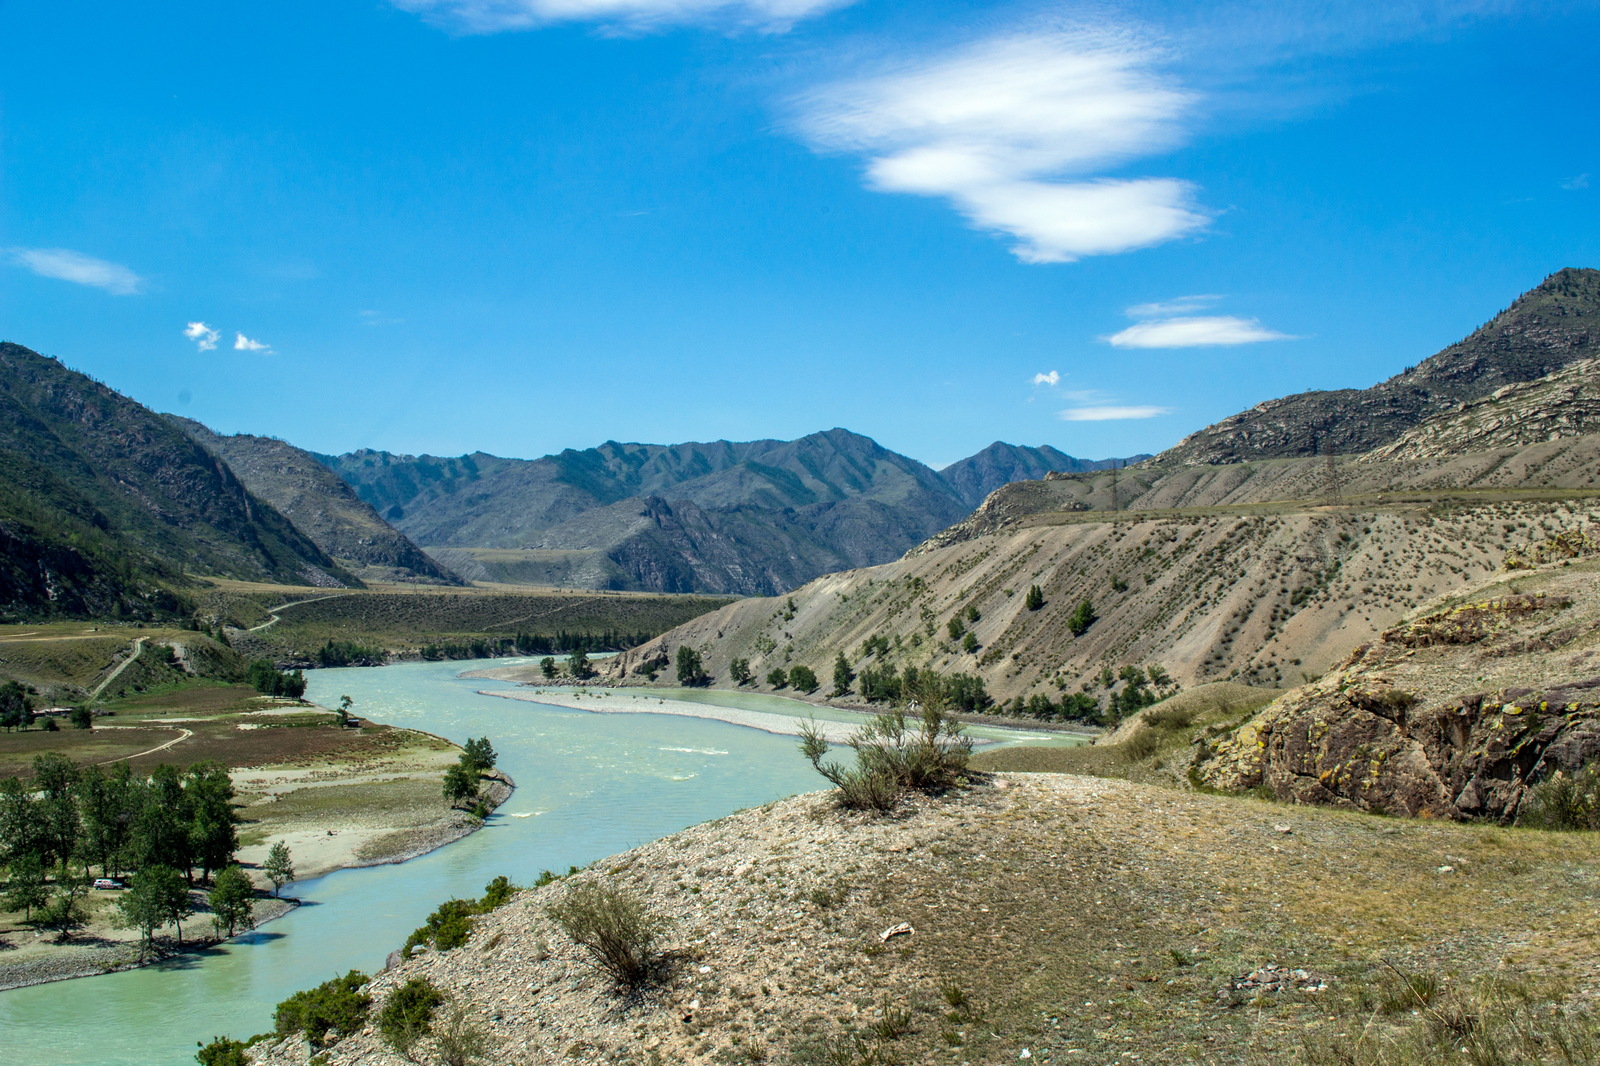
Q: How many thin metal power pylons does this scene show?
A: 2